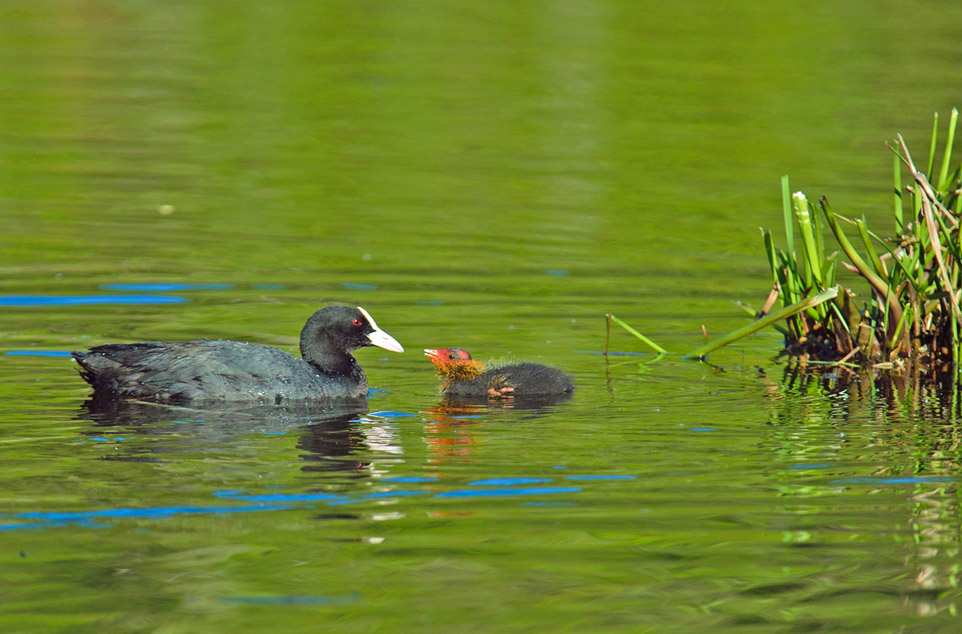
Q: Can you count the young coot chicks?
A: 1